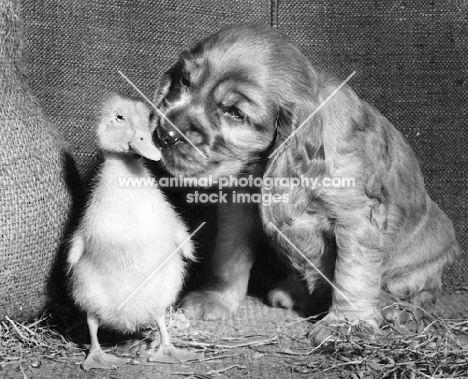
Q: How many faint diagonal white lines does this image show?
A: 4